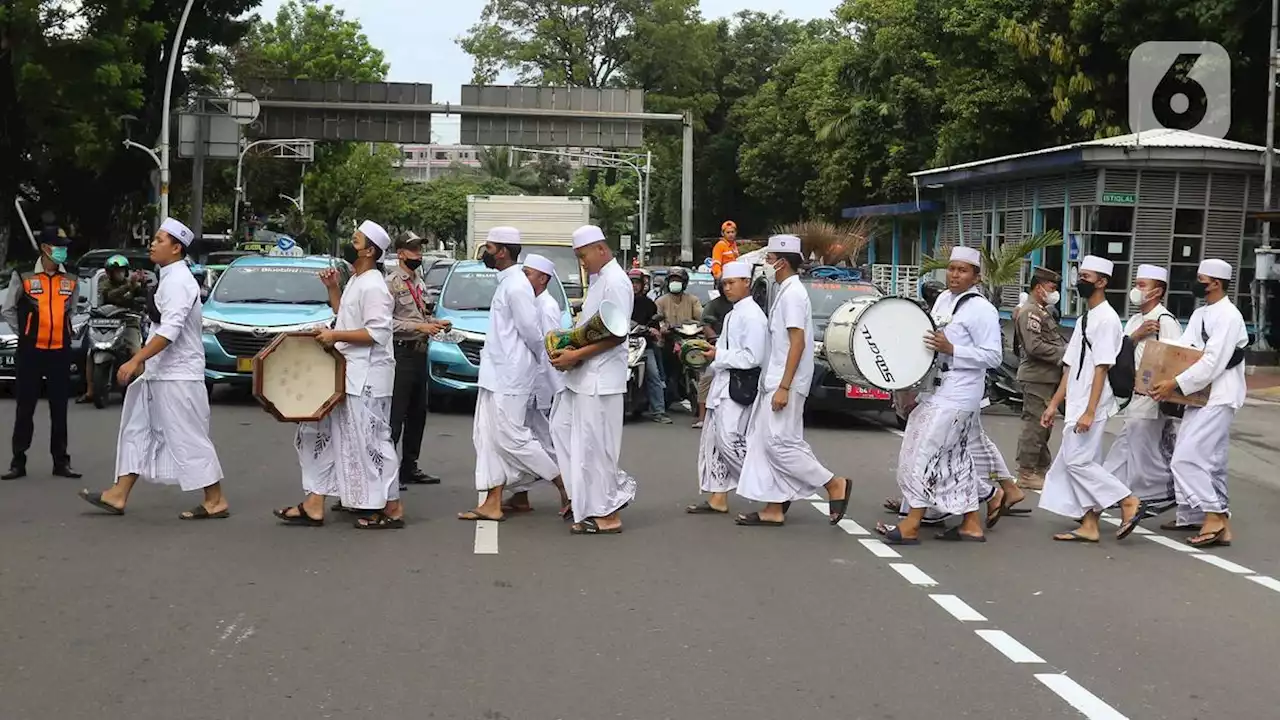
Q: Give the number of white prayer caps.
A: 11